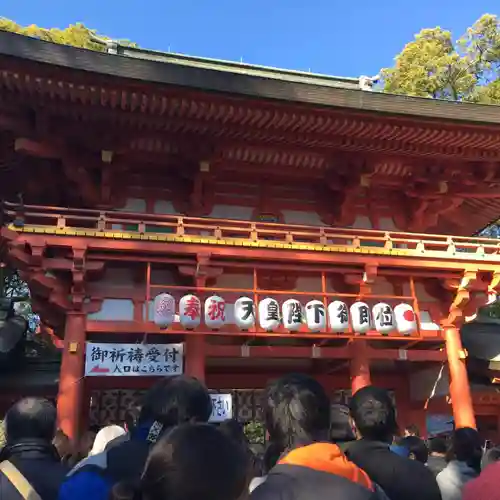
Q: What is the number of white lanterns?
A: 11